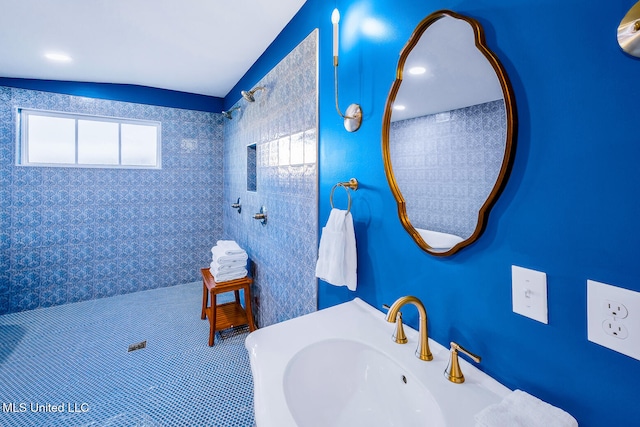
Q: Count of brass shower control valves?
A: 2